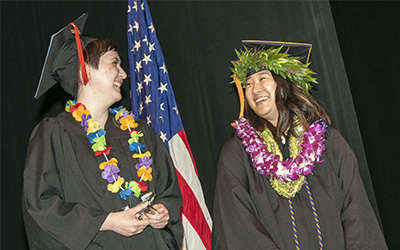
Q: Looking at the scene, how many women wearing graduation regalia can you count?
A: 2